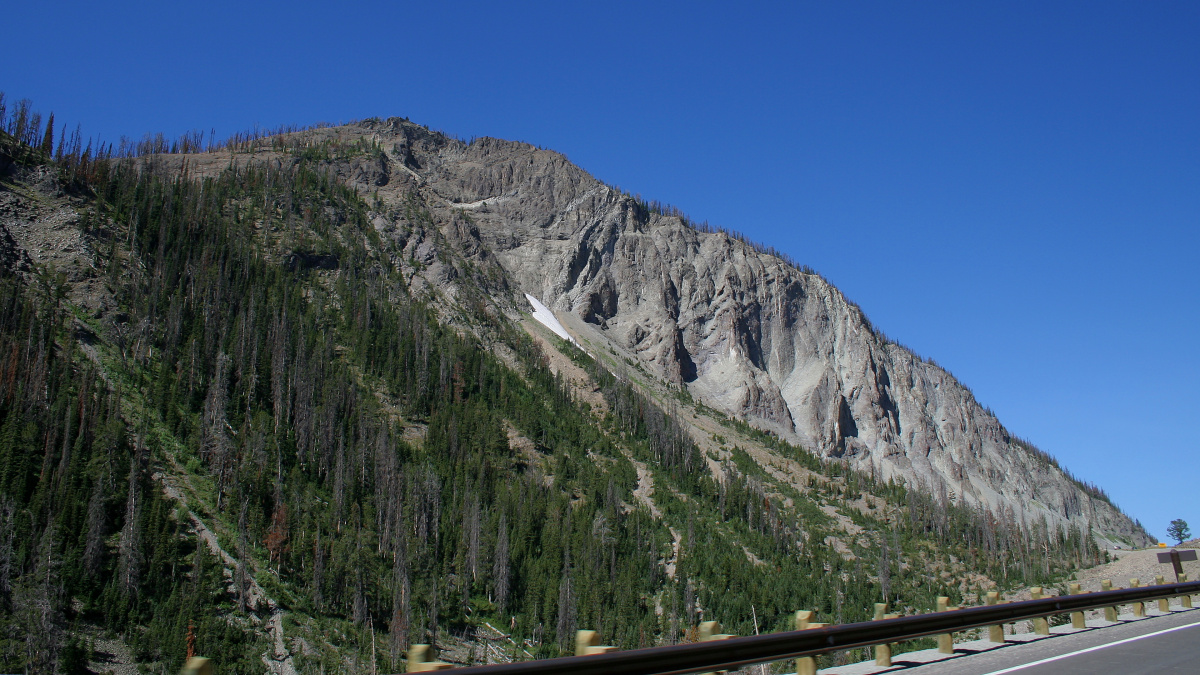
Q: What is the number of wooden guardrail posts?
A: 14